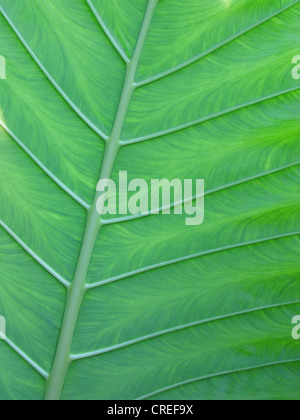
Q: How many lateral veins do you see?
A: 11